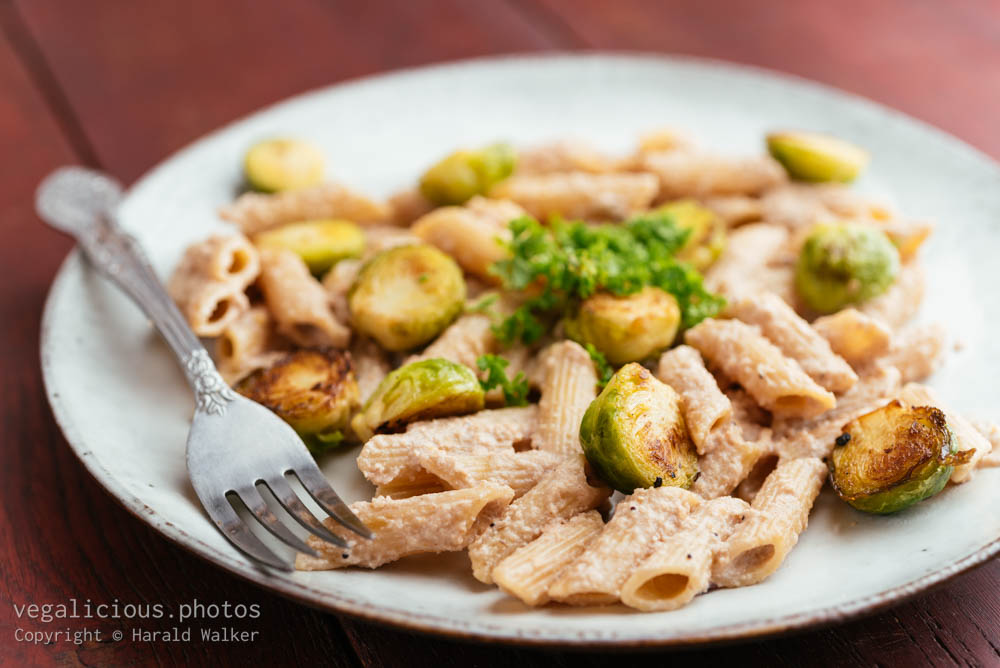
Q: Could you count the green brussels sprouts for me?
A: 12